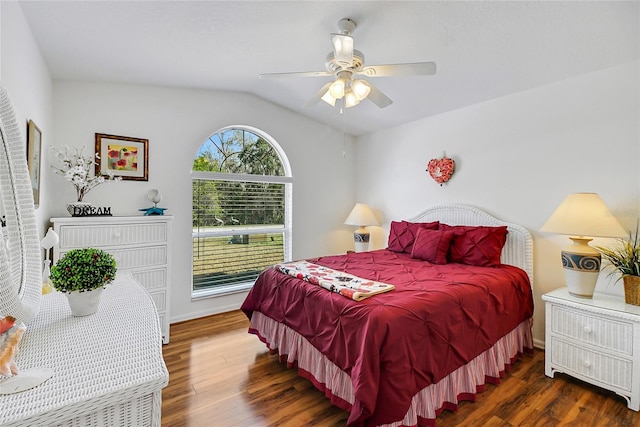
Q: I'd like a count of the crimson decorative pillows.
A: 3